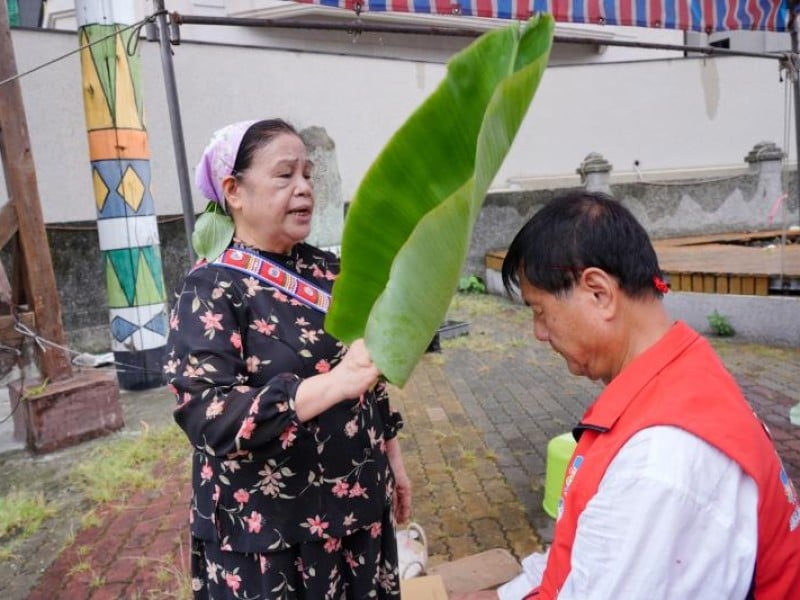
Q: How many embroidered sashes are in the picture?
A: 1